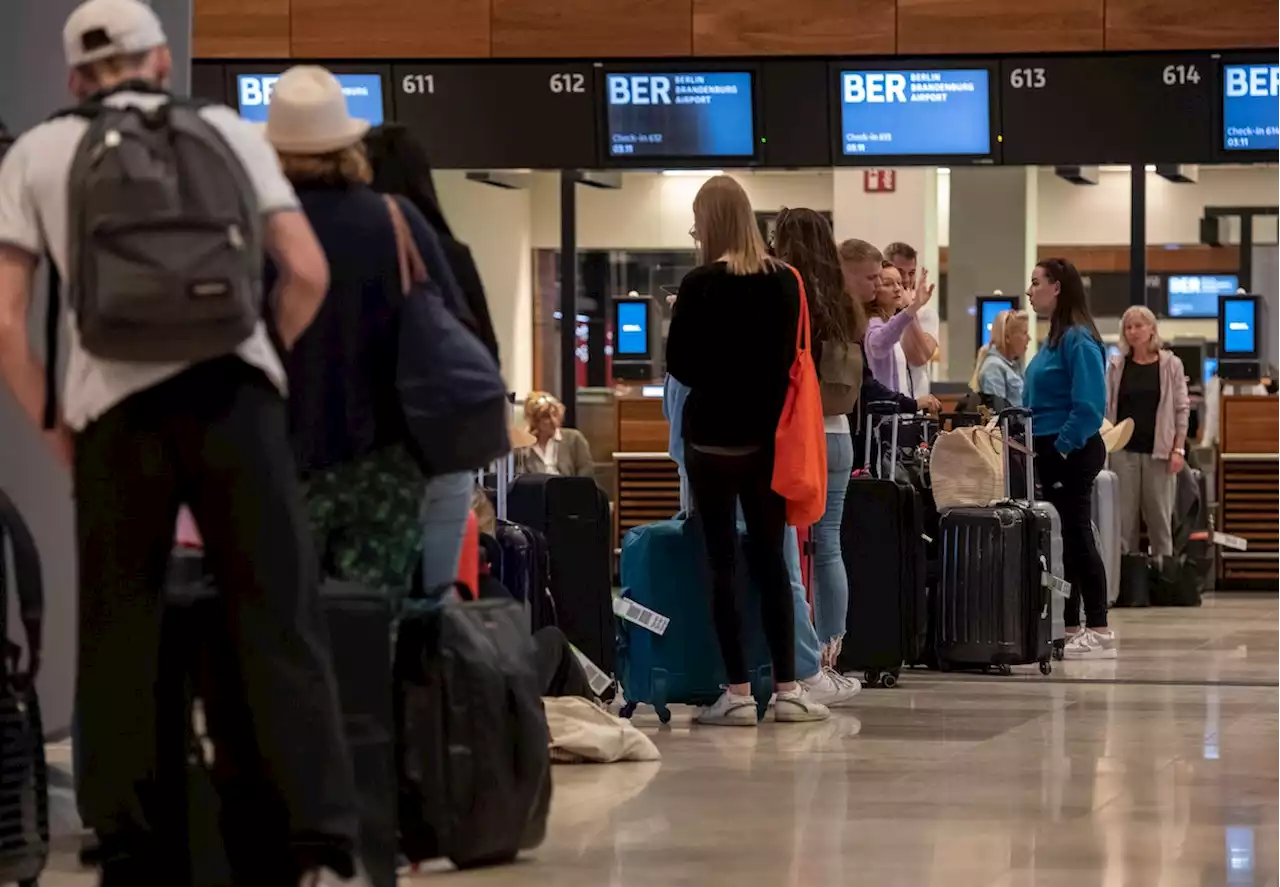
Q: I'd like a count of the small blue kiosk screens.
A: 3